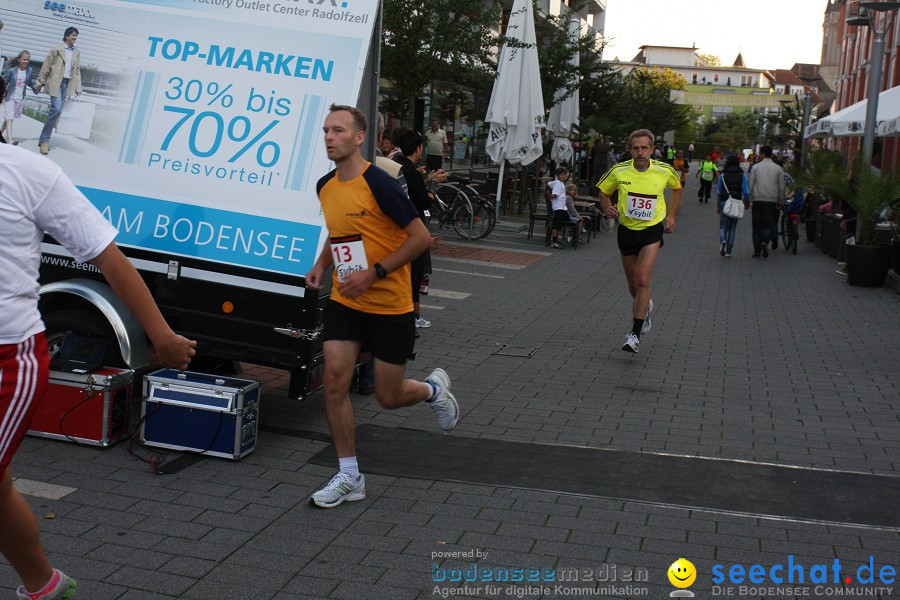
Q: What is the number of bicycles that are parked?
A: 2